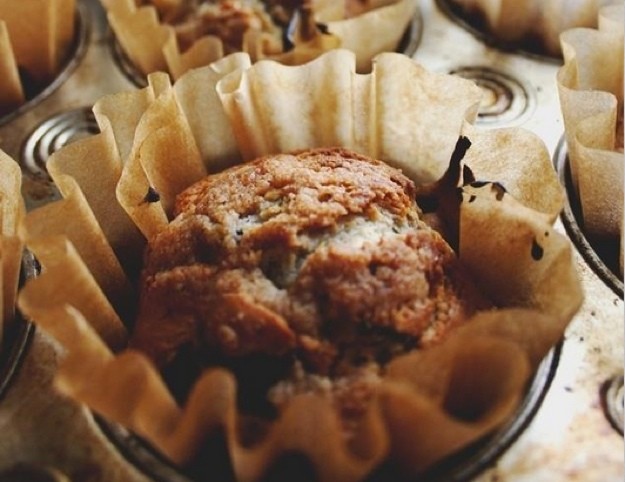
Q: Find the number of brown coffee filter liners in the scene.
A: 6